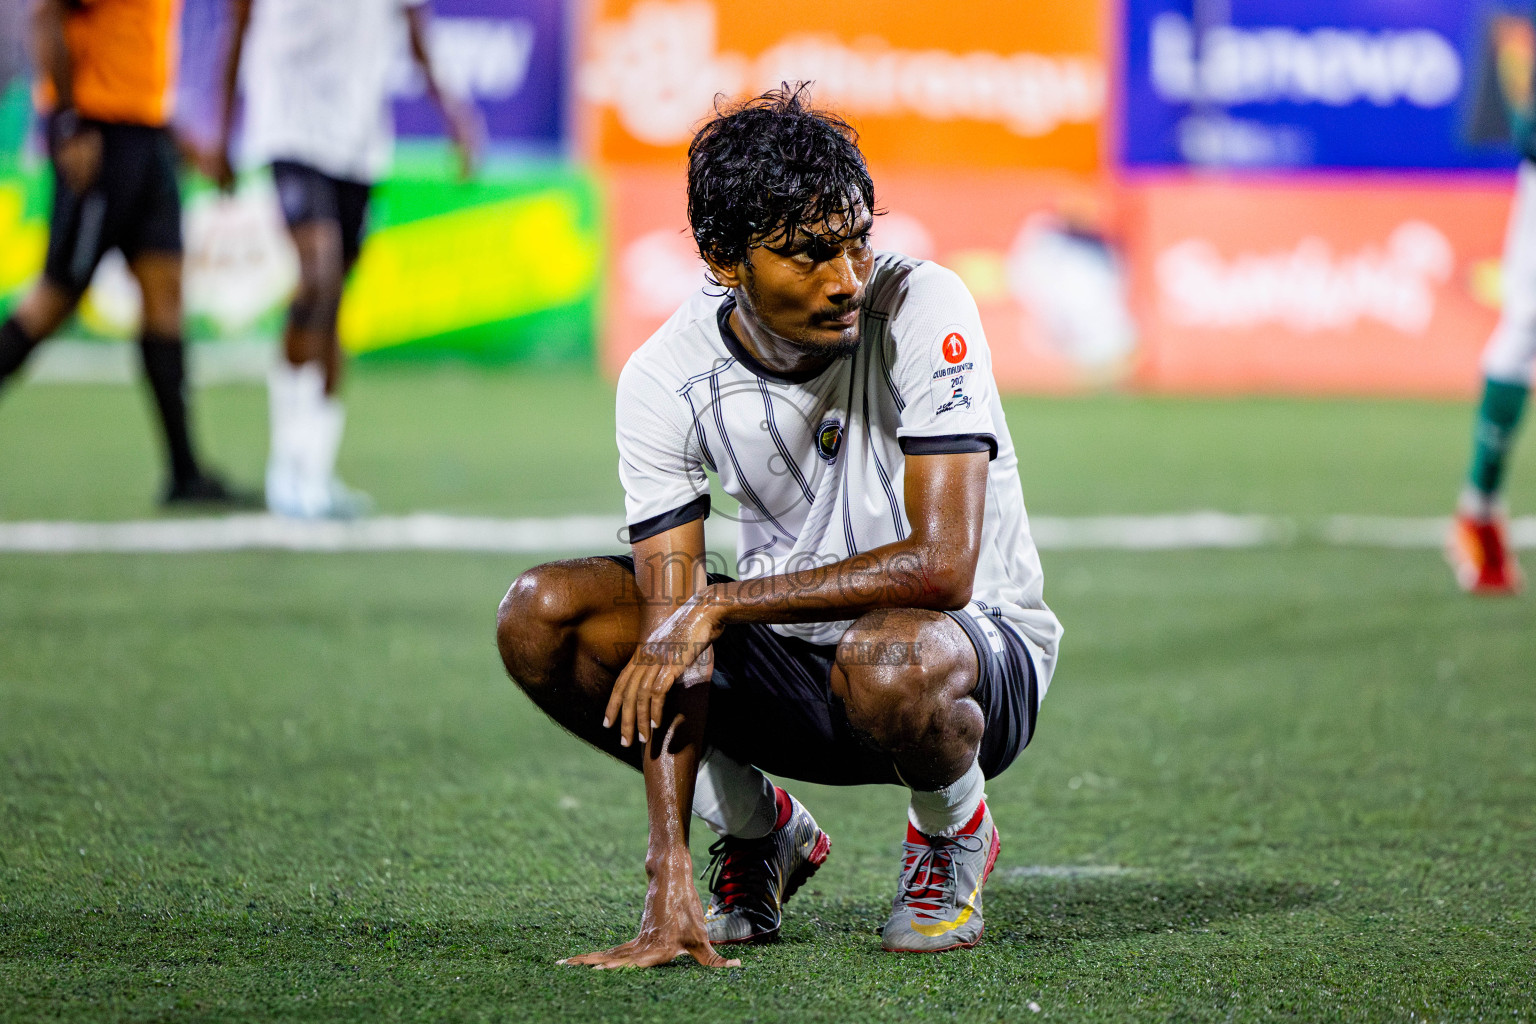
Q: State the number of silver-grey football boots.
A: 2